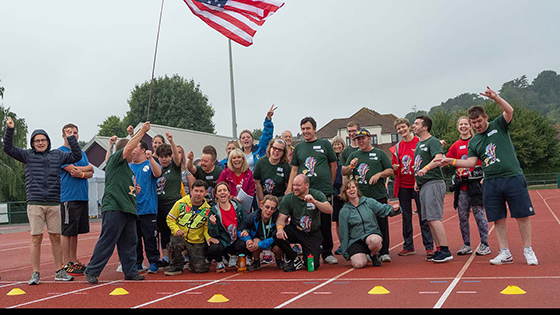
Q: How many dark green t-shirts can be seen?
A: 10